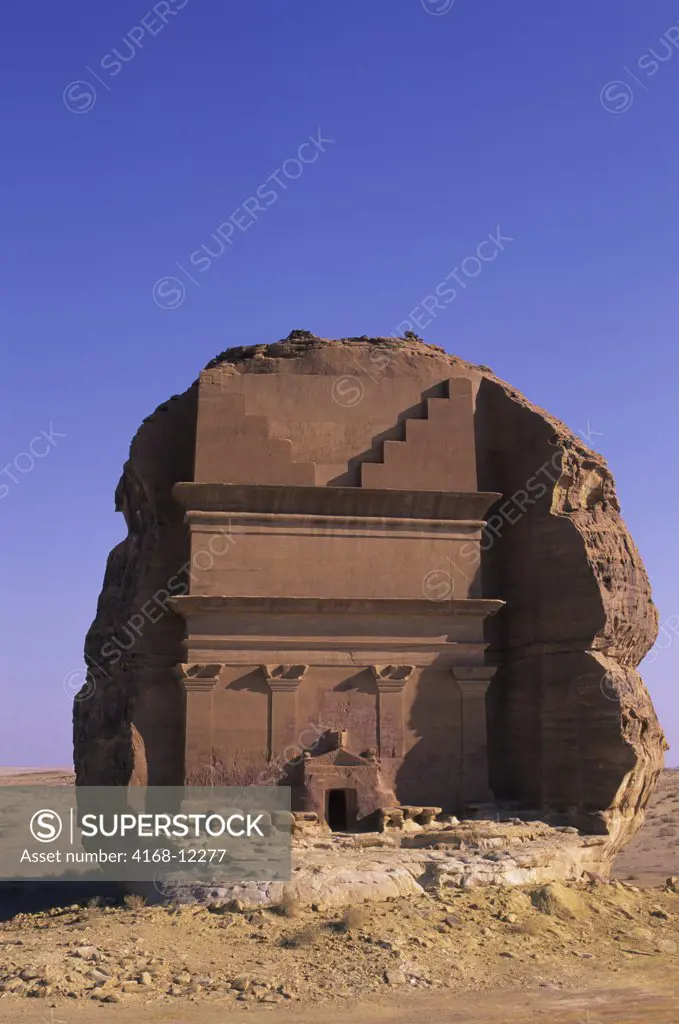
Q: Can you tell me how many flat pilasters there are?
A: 4